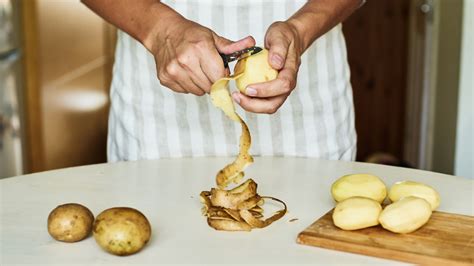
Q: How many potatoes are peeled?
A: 4